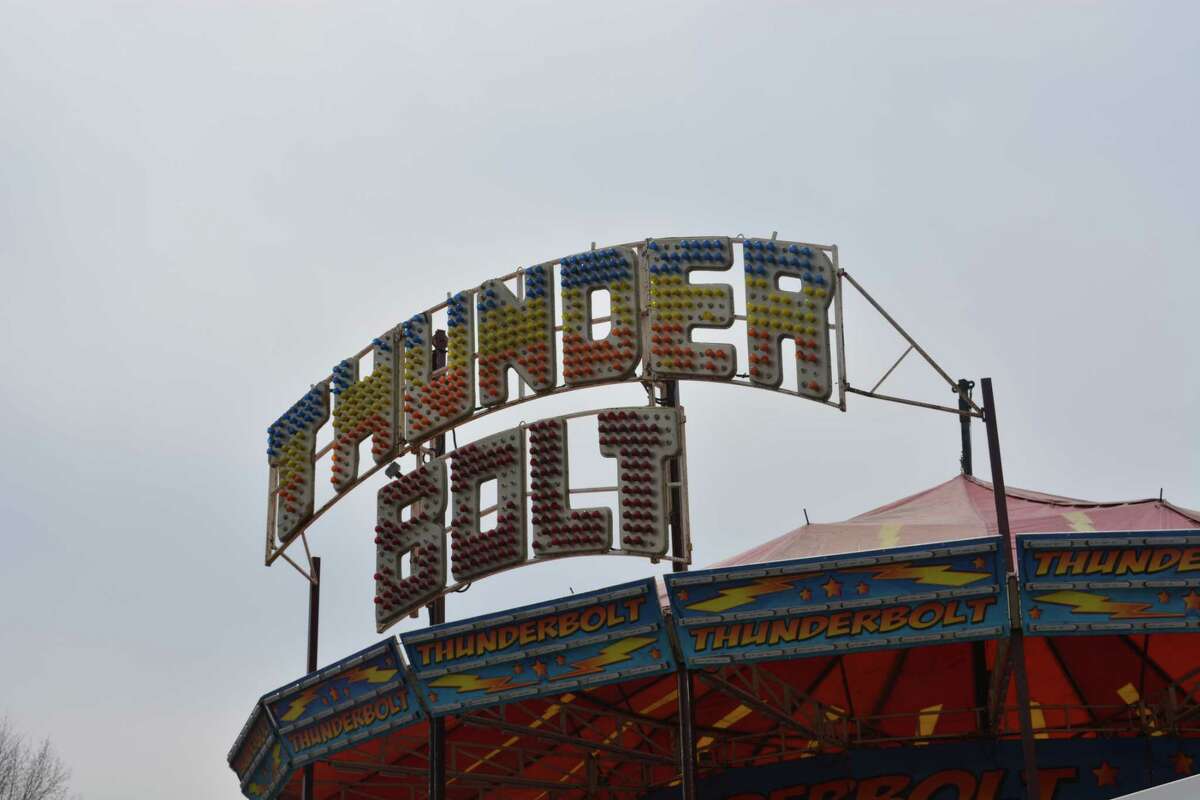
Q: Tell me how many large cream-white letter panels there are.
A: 11